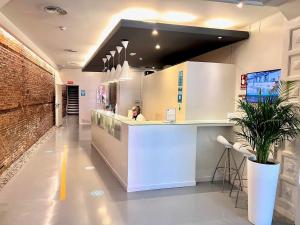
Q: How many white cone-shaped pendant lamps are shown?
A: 5